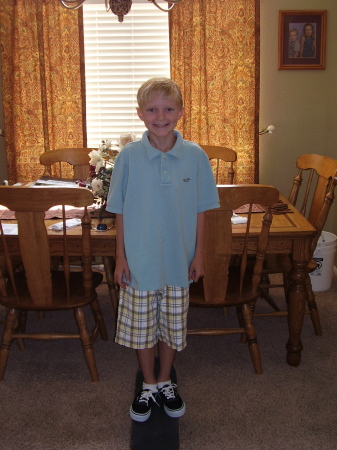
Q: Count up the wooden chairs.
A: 5